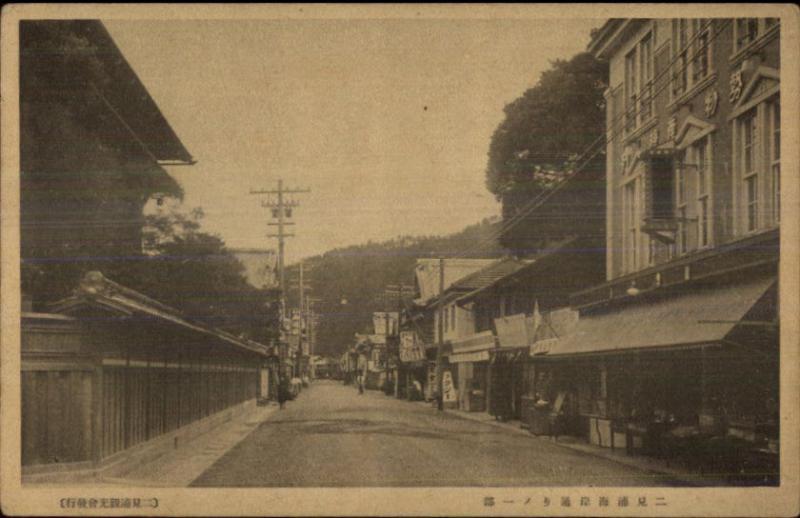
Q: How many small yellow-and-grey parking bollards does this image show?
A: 0